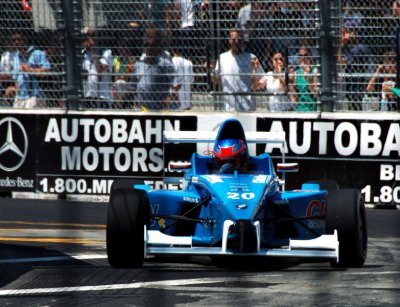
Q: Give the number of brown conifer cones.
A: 0